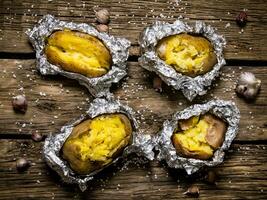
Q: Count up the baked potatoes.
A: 4